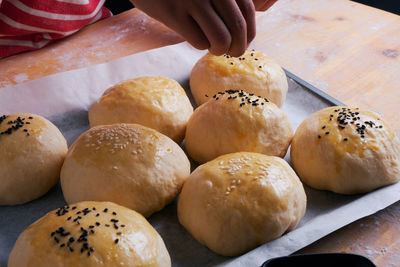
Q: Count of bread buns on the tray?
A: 8